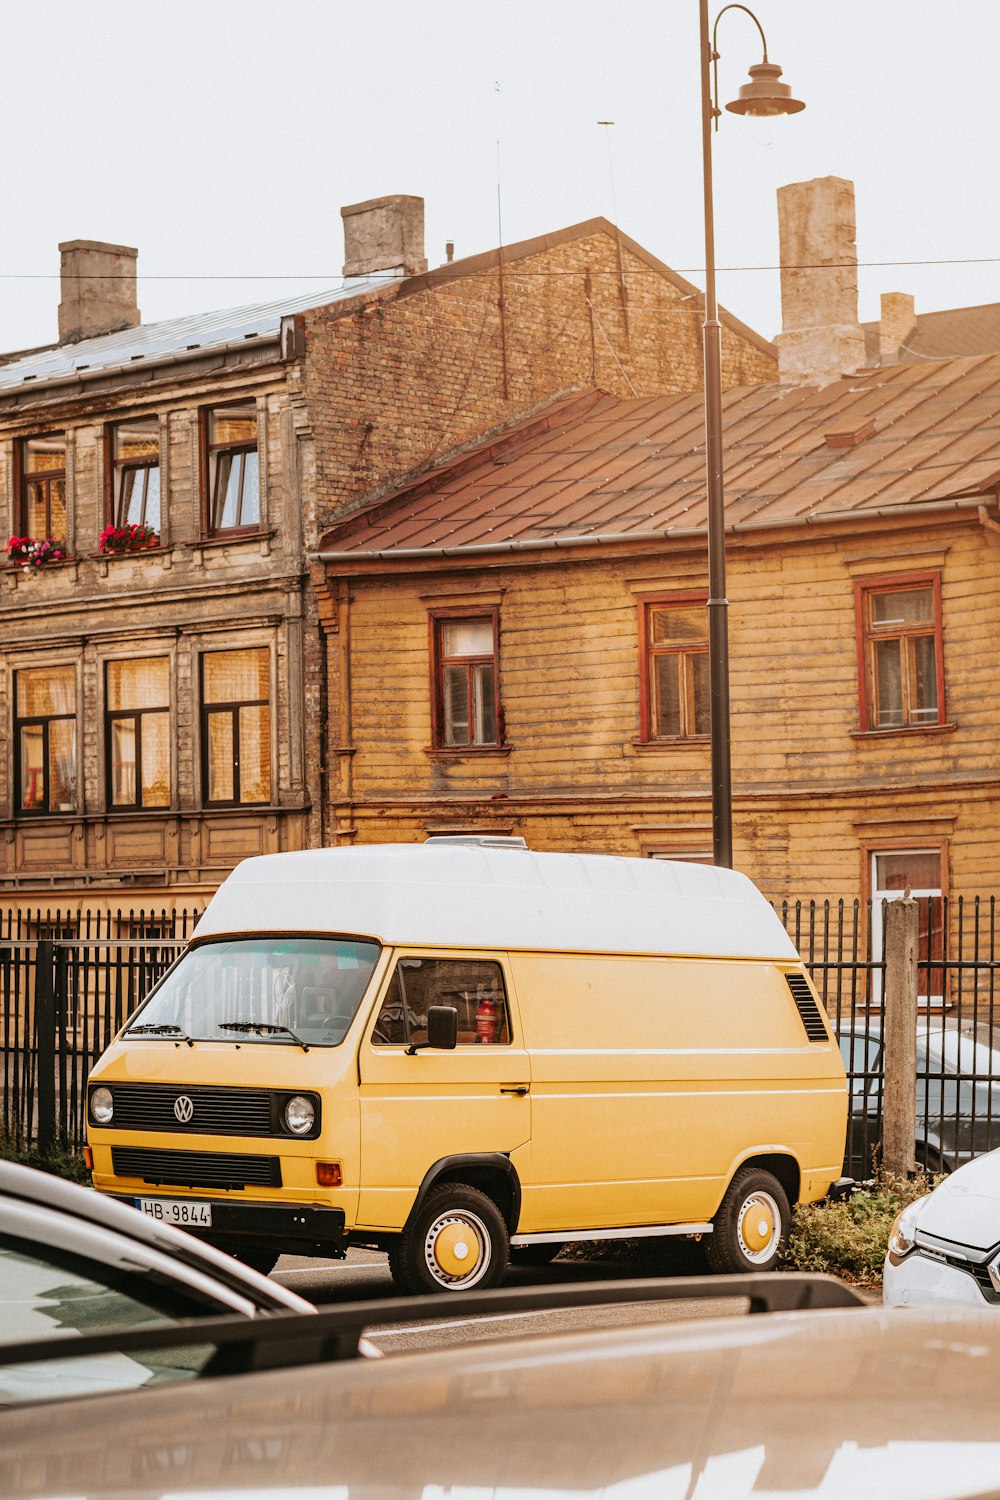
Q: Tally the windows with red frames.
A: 3